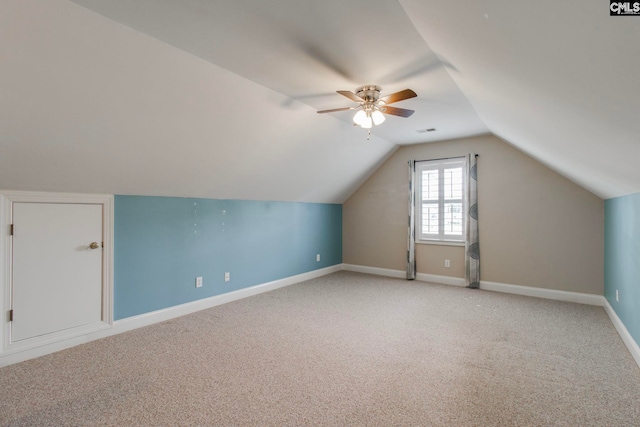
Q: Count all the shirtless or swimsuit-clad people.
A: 0